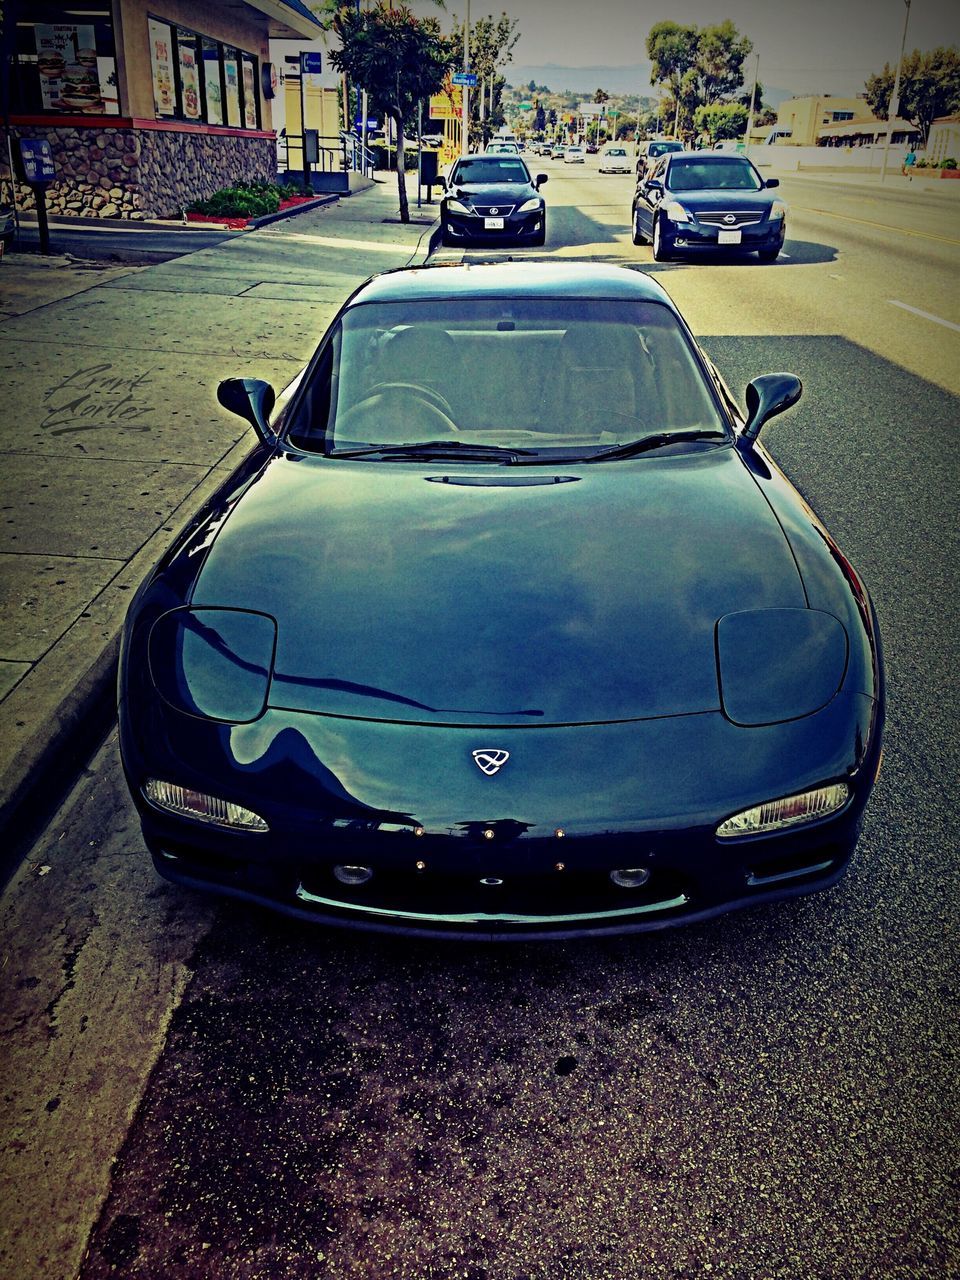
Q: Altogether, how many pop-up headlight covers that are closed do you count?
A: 2